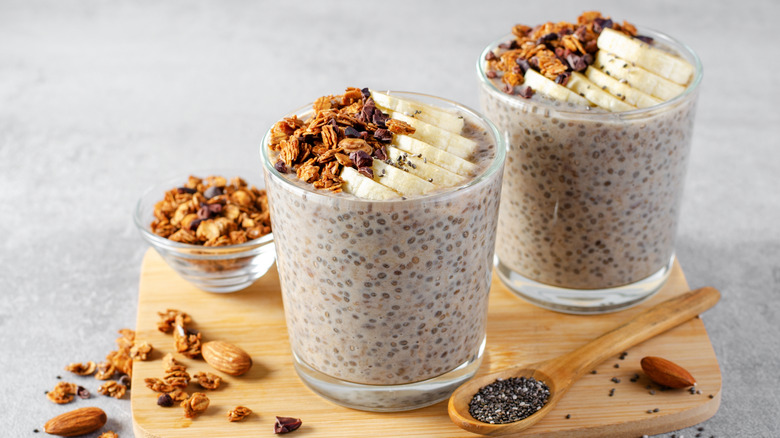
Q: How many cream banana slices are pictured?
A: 11